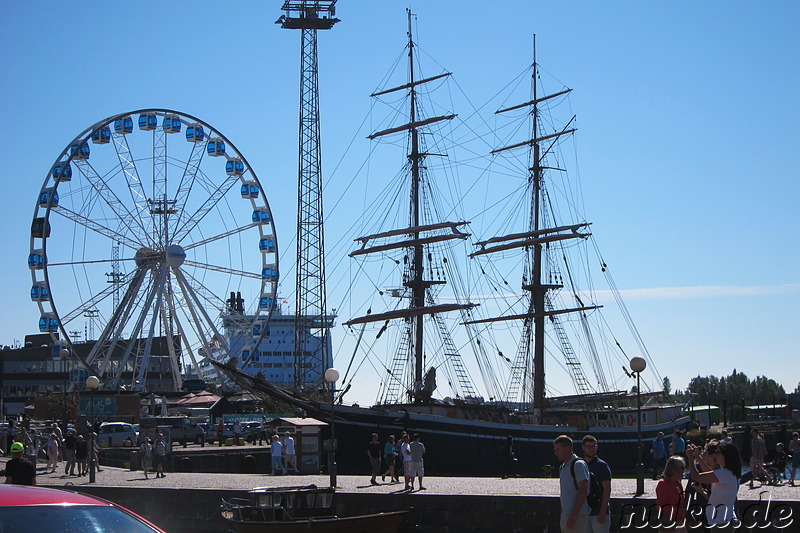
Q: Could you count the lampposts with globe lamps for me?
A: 4